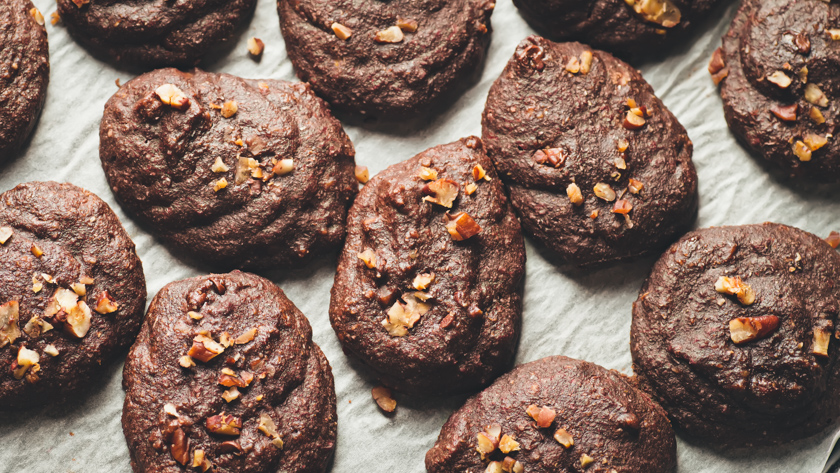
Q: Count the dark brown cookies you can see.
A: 12